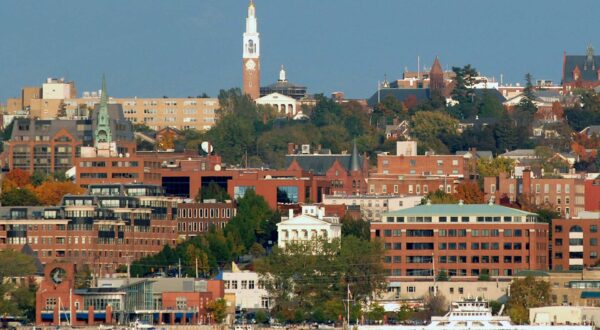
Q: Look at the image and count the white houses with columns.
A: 2